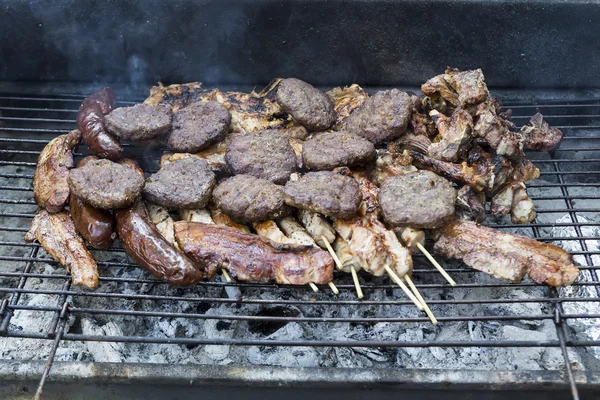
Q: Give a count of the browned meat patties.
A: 11